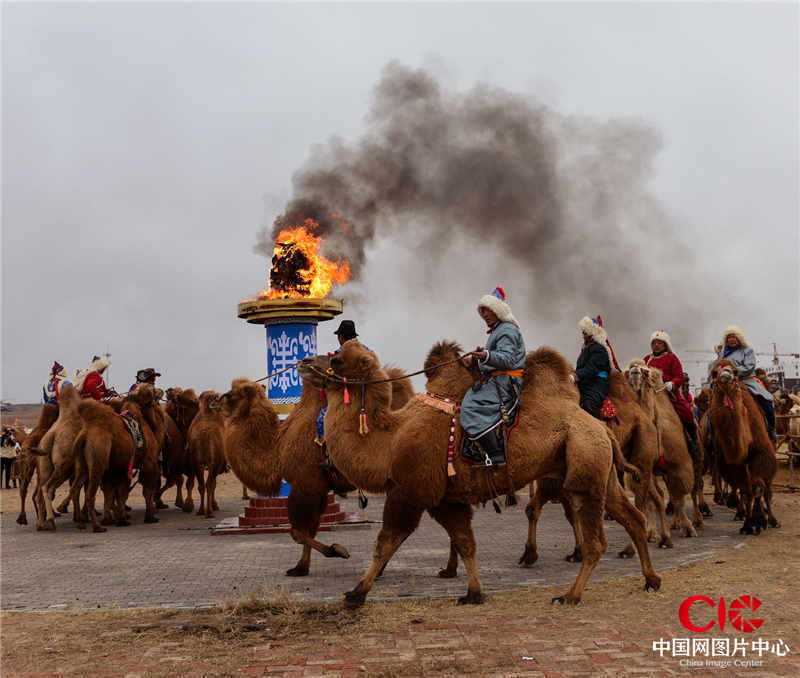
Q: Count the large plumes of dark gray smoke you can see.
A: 1